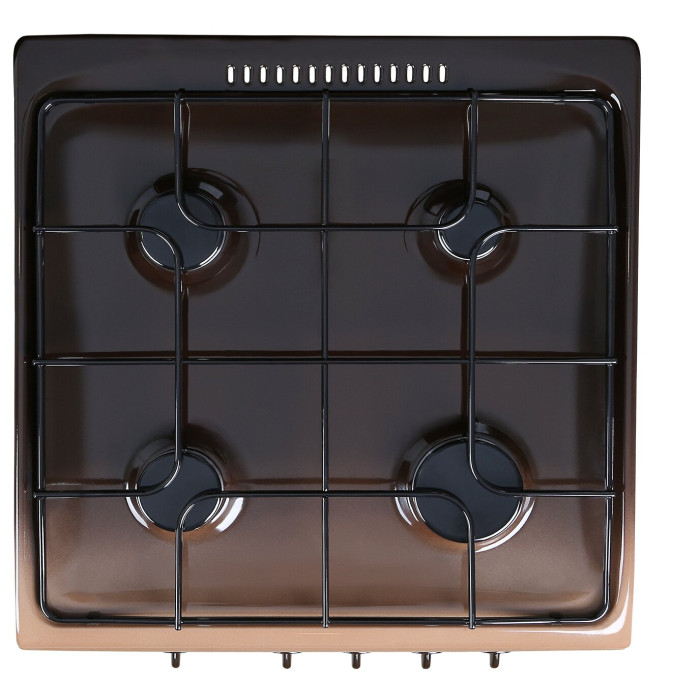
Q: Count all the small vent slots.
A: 14